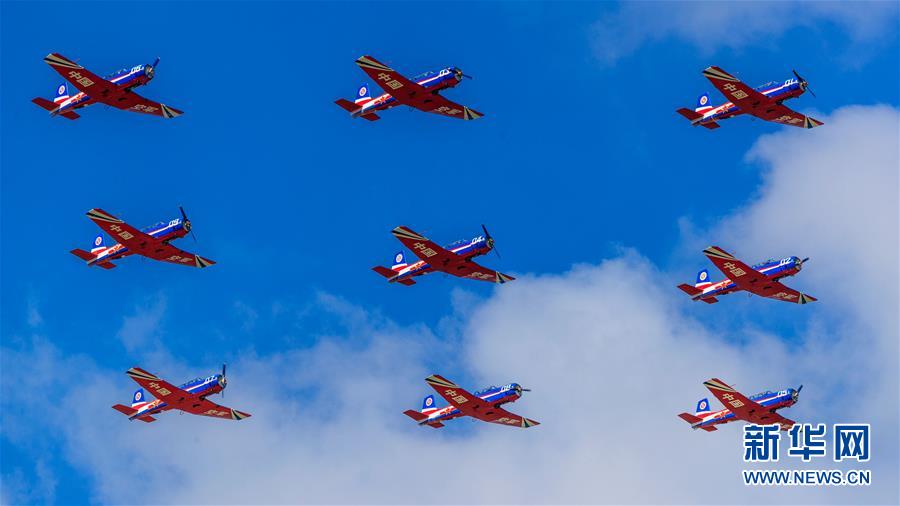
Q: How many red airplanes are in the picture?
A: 9